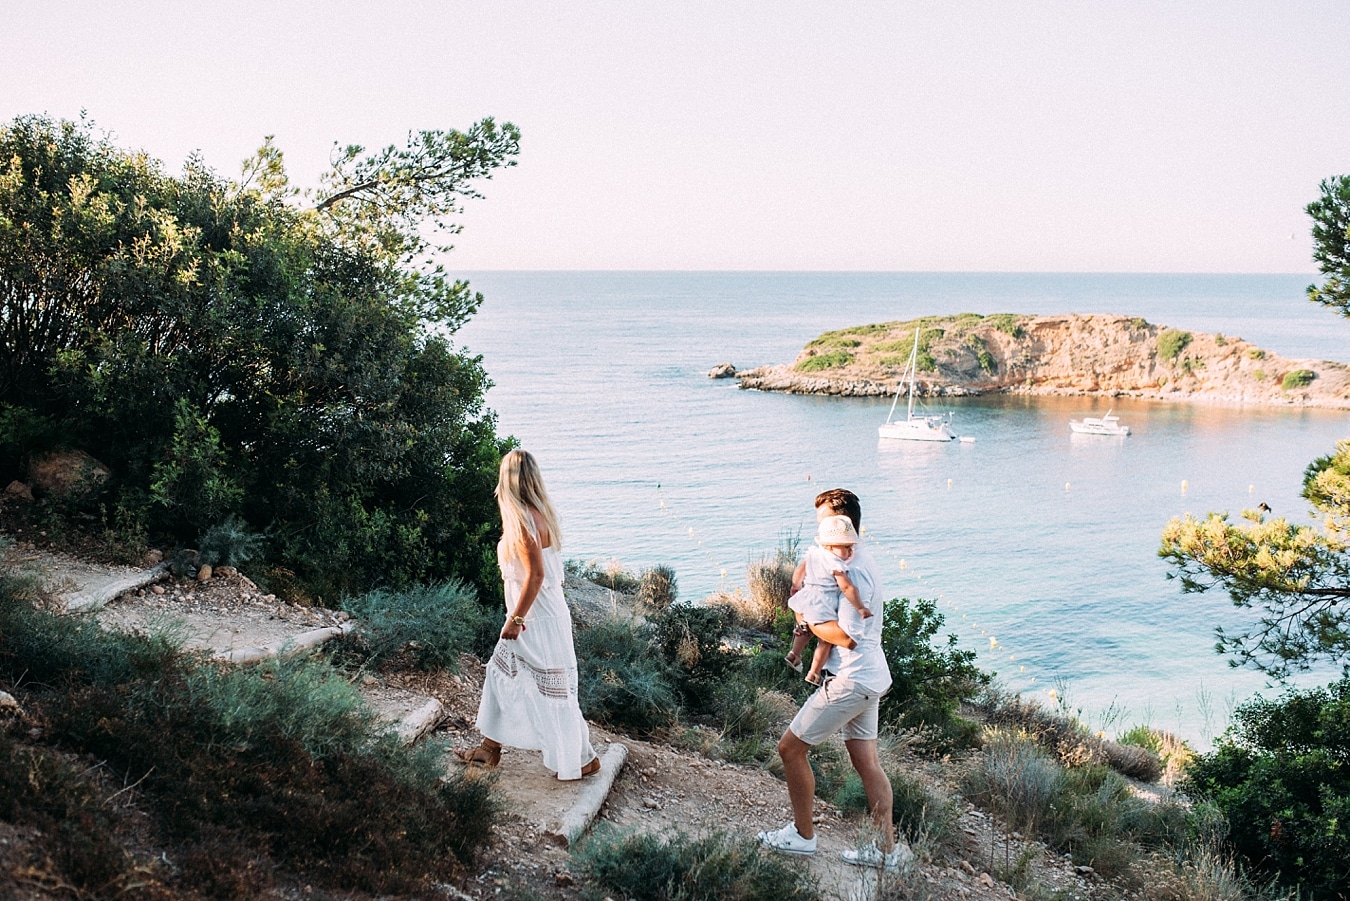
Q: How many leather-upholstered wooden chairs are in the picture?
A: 0